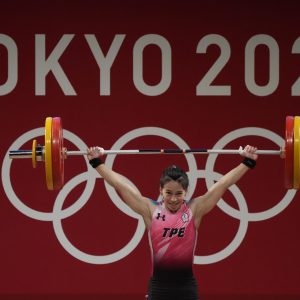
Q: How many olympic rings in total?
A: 5